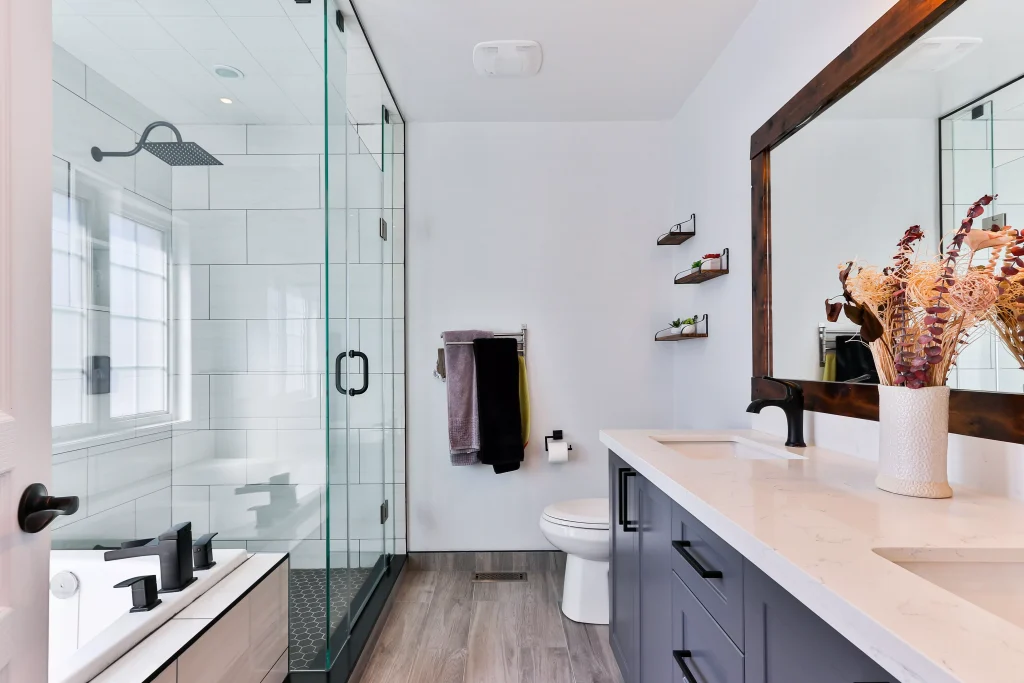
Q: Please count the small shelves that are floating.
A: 3